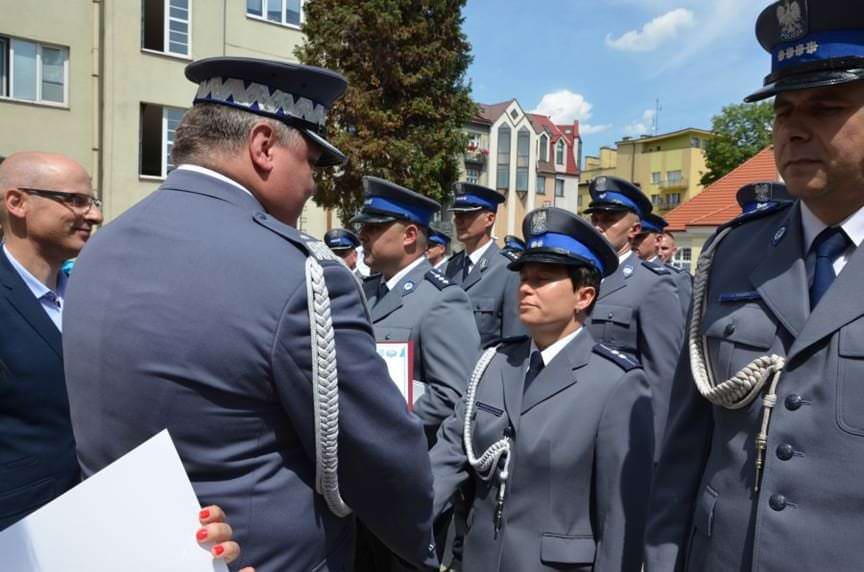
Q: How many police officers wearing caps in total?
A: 11